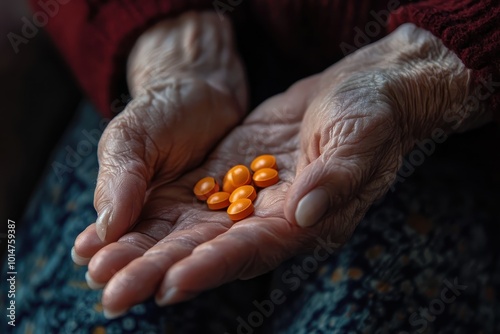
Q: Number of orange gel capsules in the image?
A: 8